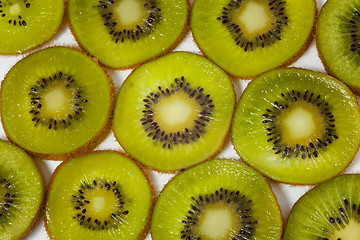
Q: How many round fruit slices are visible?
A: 11